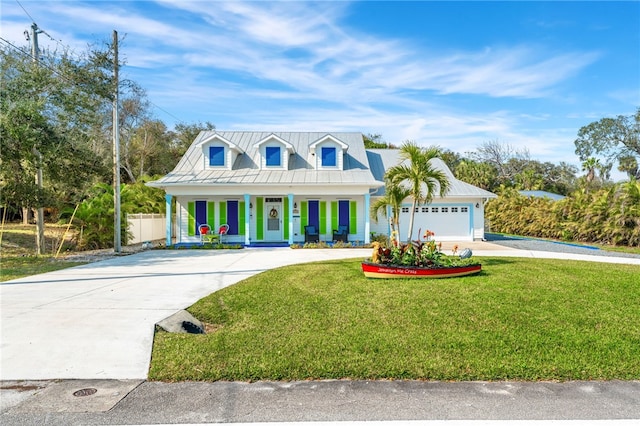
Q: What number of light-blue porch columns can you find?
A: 4